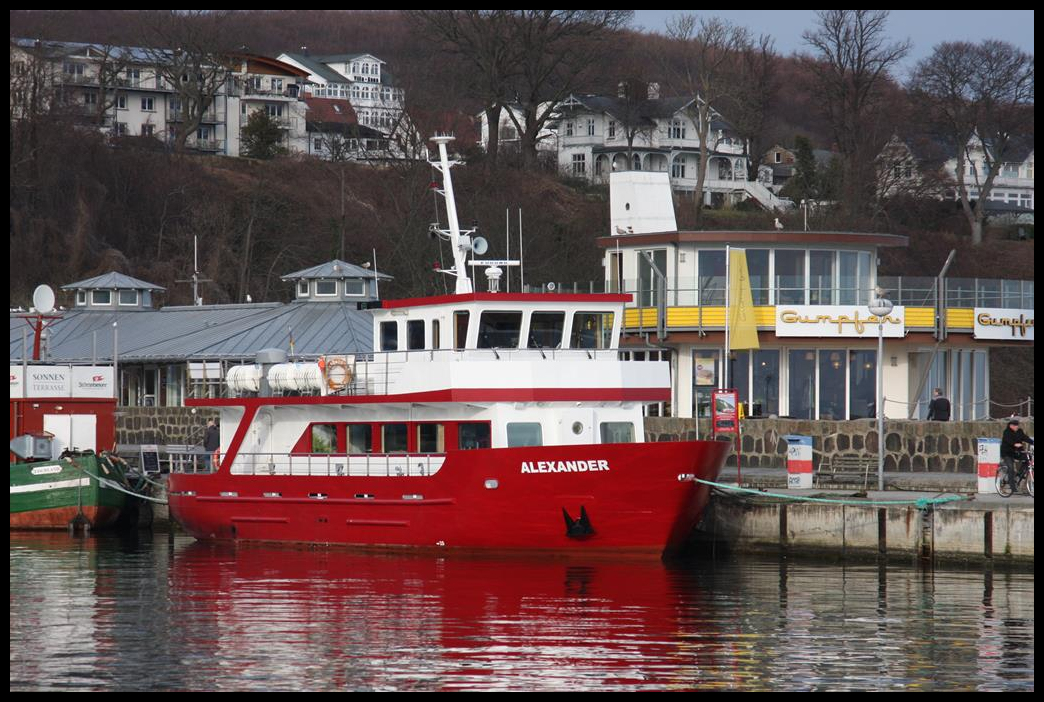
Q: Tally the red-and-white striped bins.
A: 2